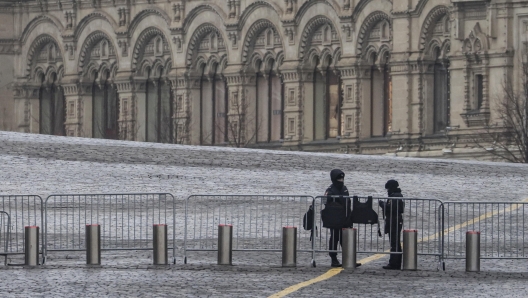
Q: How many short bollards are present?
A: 8